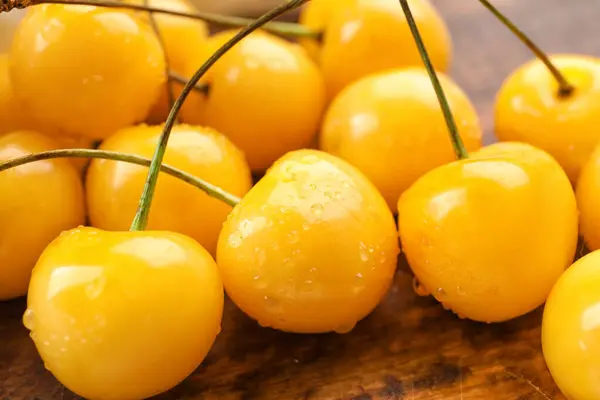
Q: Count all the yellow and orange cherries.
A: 14